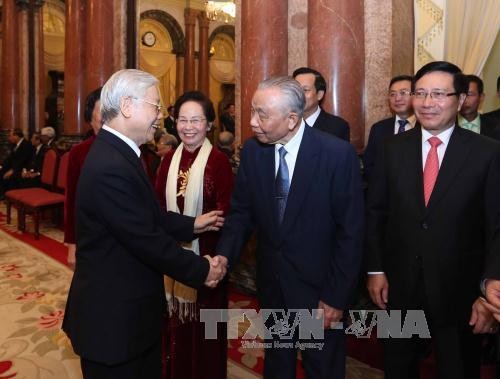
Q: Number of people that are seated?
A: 3